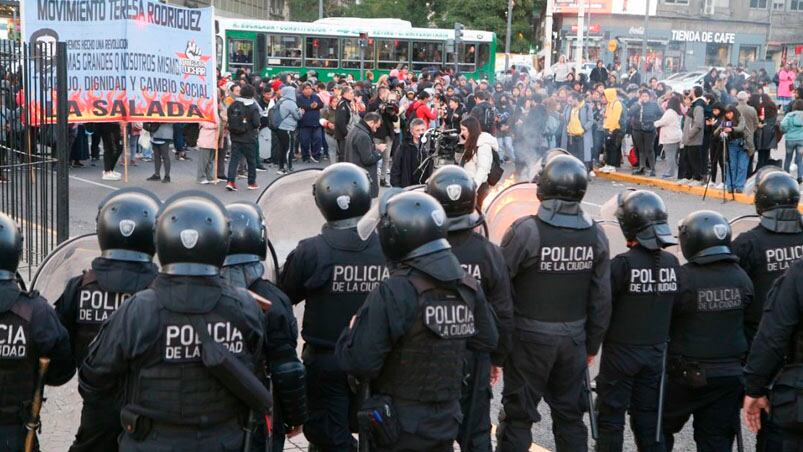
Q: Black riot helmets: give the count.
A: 11